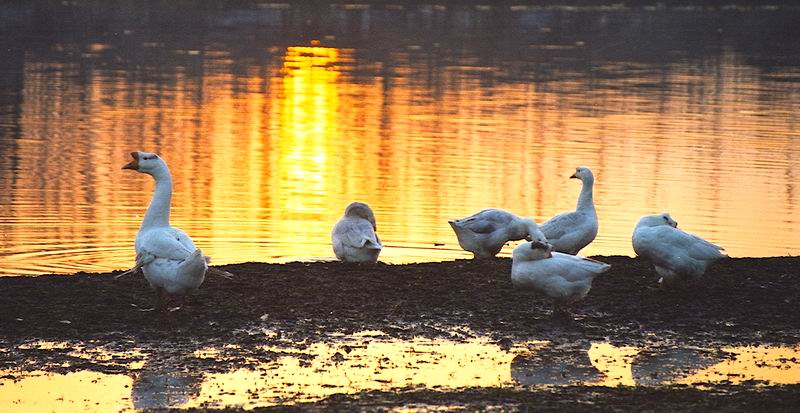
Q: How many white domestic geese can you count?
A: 6